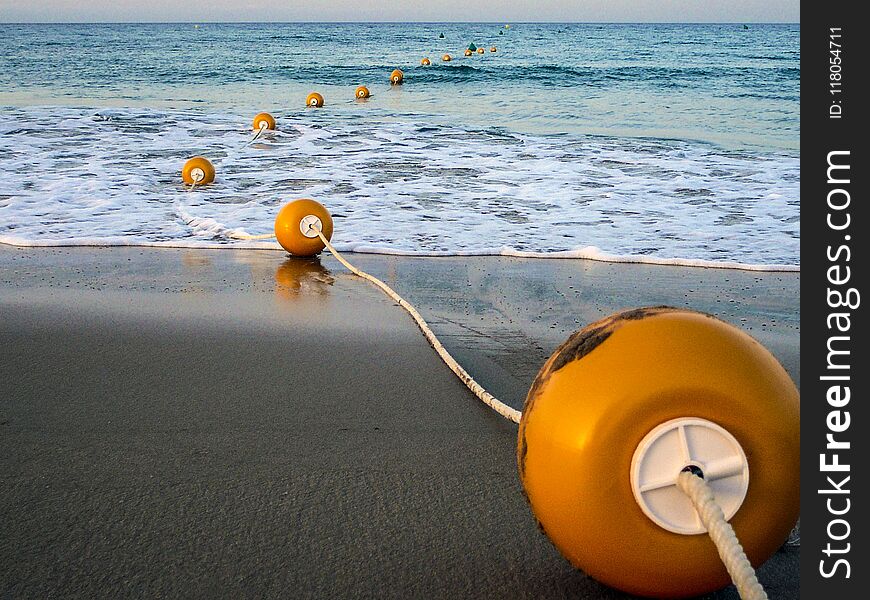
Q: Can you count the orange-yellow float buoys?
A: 12